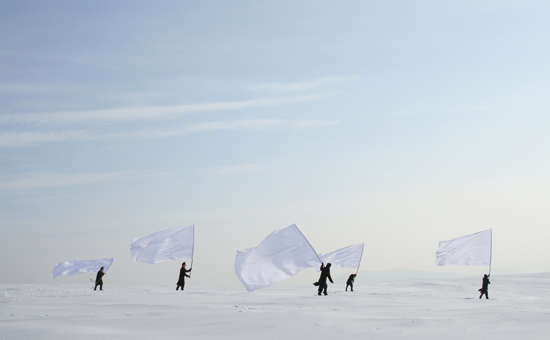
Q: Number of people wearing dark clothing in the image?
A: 5